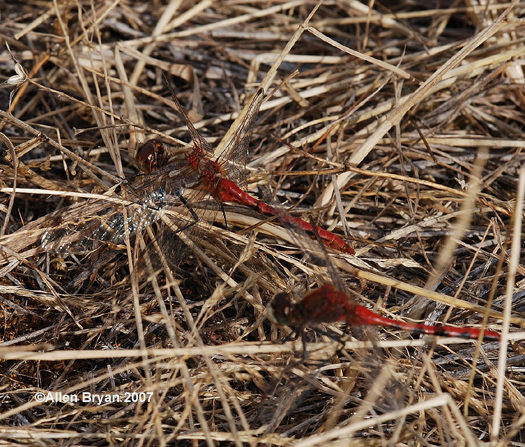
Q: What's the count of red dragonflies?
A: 2